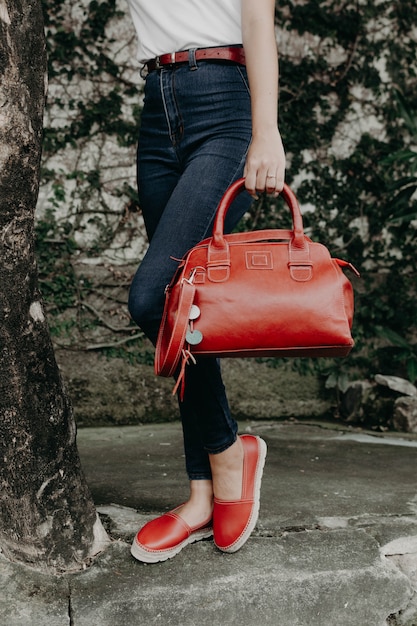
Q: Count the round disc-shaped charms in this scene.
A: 2